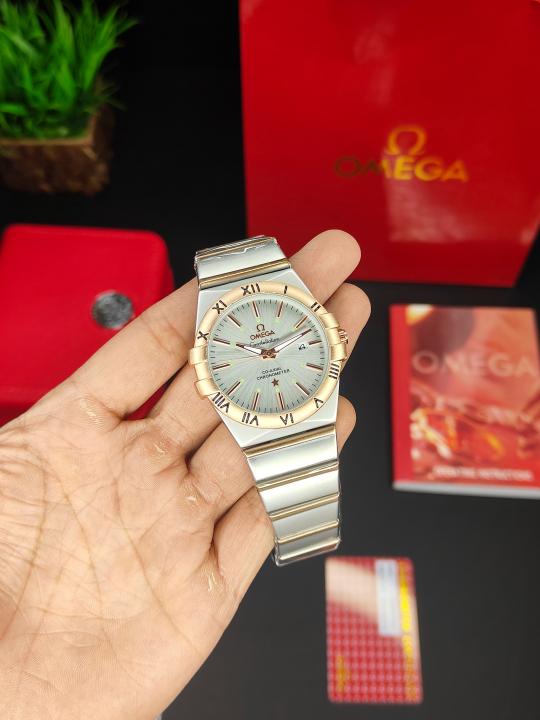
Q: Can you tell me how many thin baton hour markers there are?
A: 12